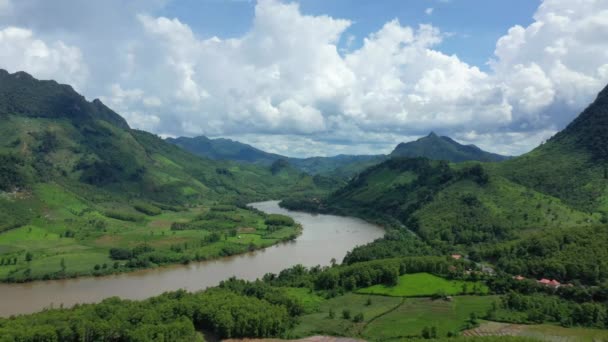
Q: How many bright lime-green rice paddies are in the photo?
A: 1